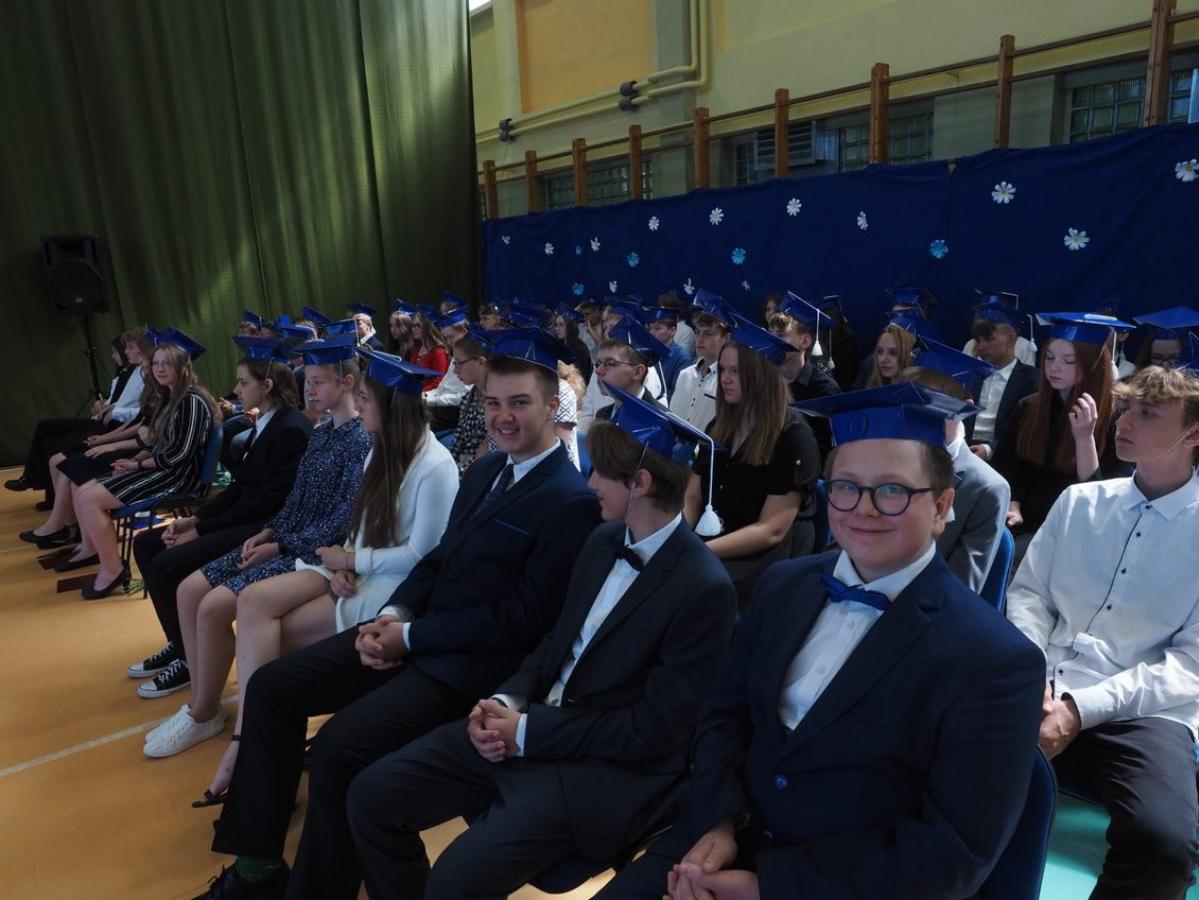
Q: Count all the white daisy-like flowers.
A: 13